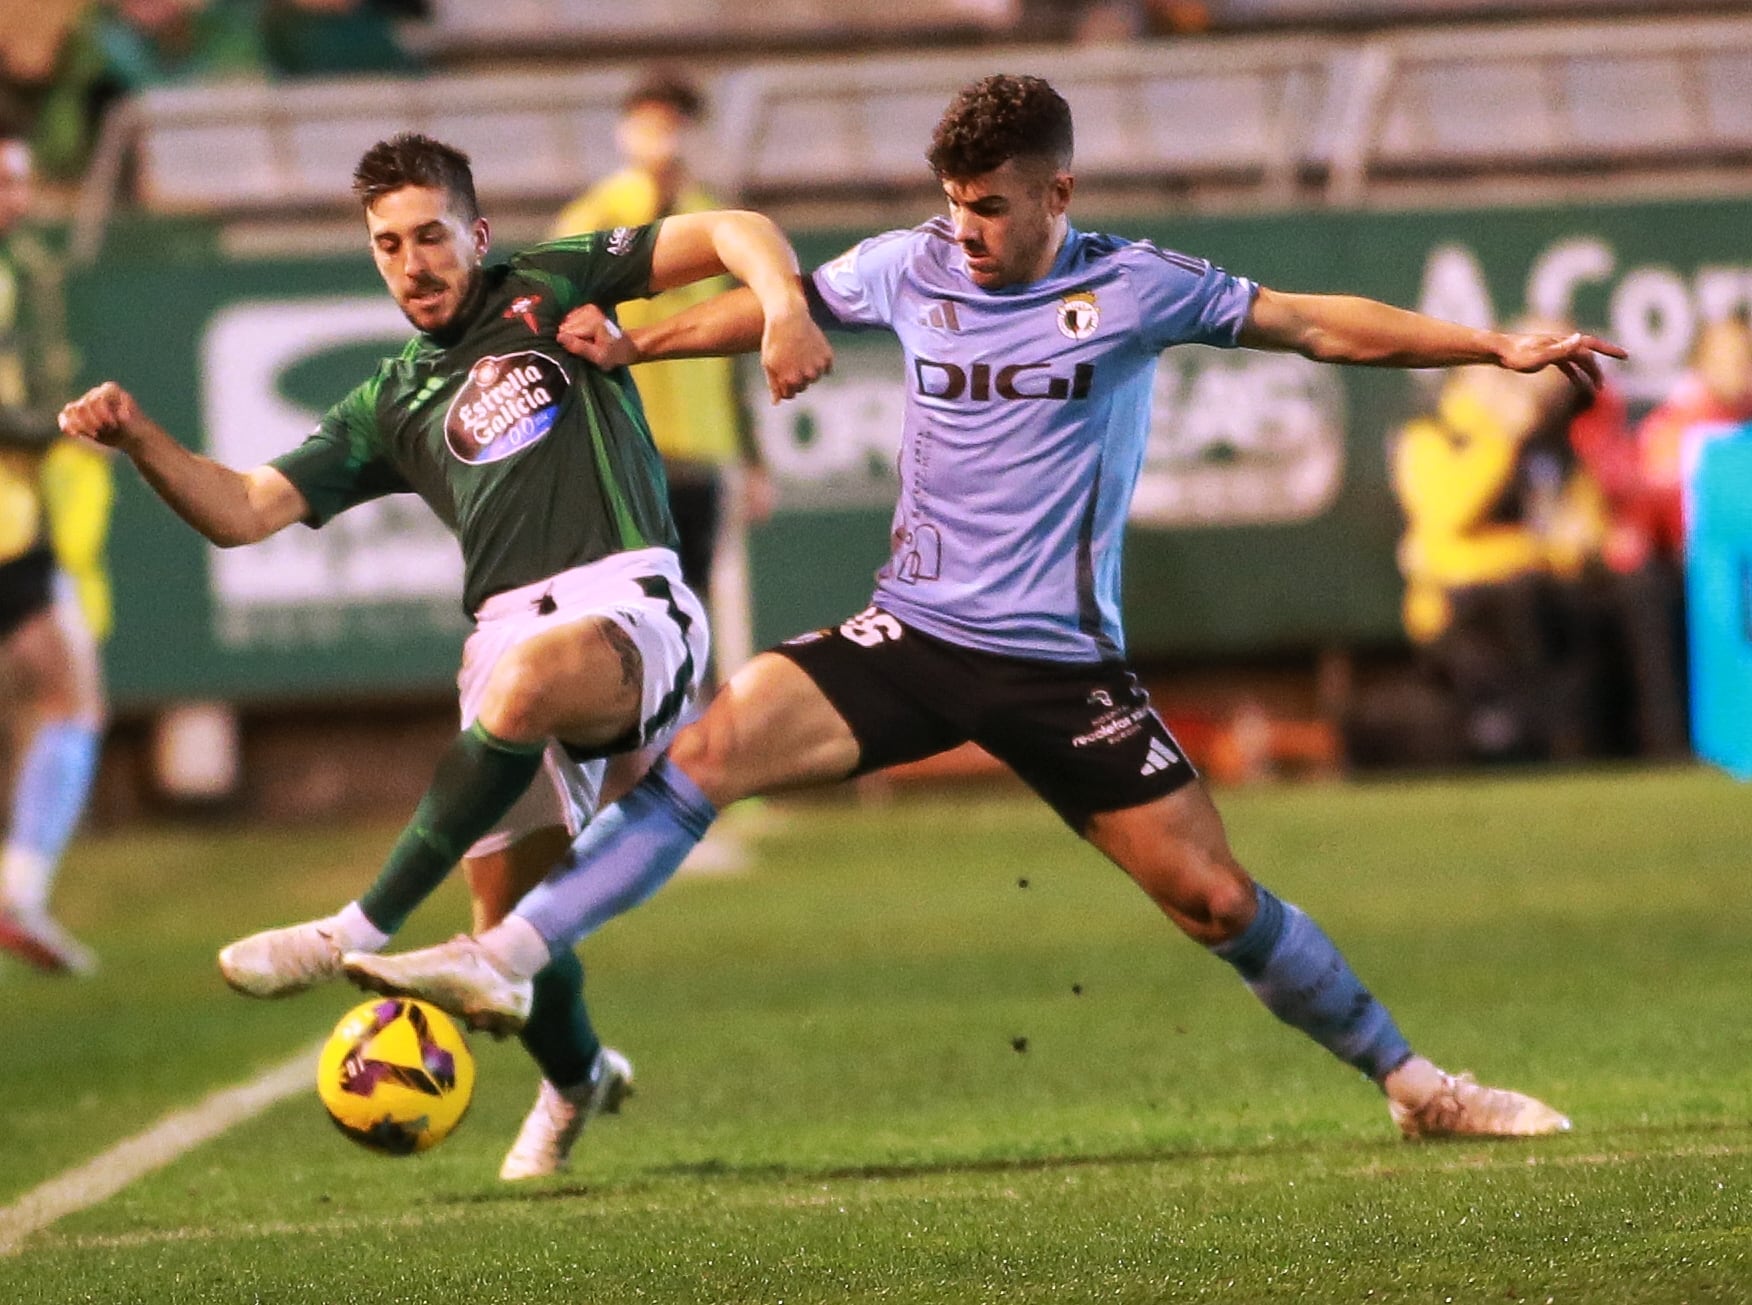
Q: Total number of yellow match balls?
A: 1